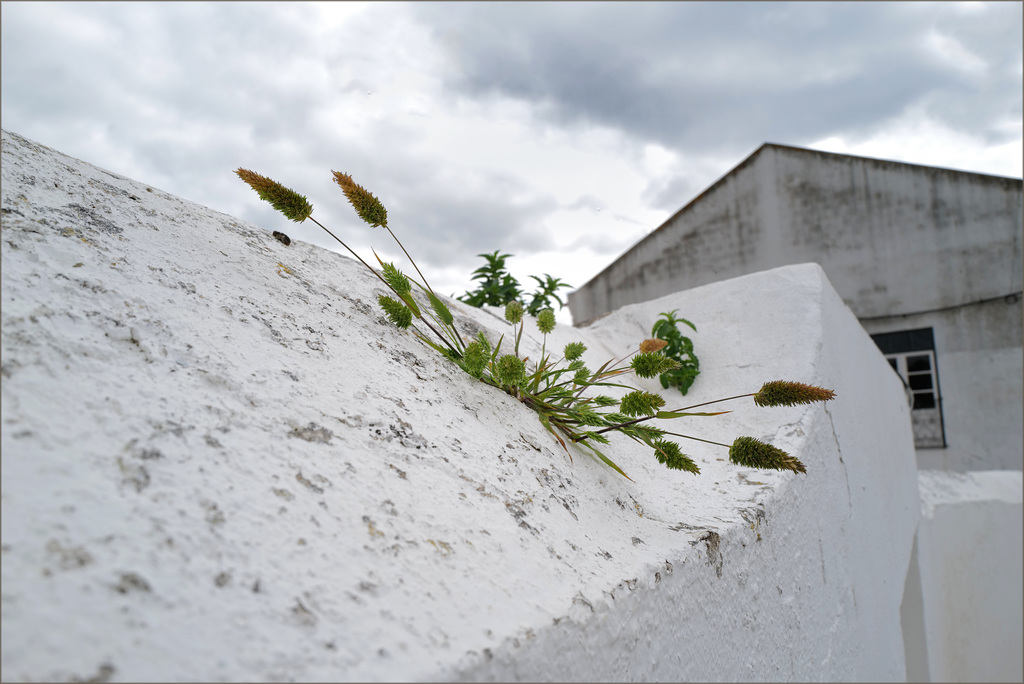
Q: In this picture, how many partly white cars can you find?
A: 0